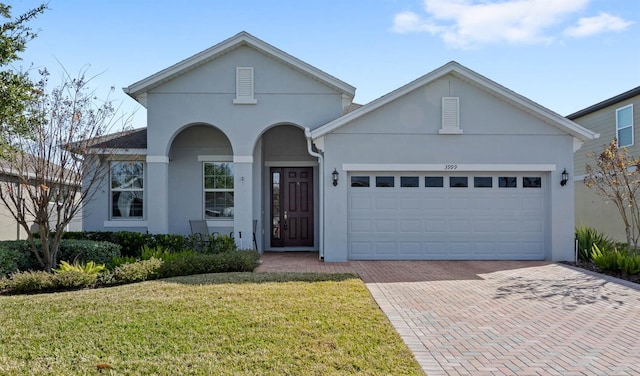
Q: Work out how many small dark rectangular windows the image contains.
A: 8